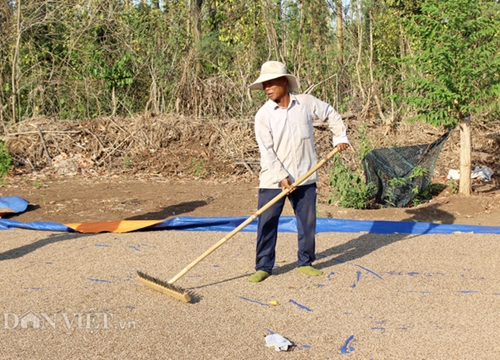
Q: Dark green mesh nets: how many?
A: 1